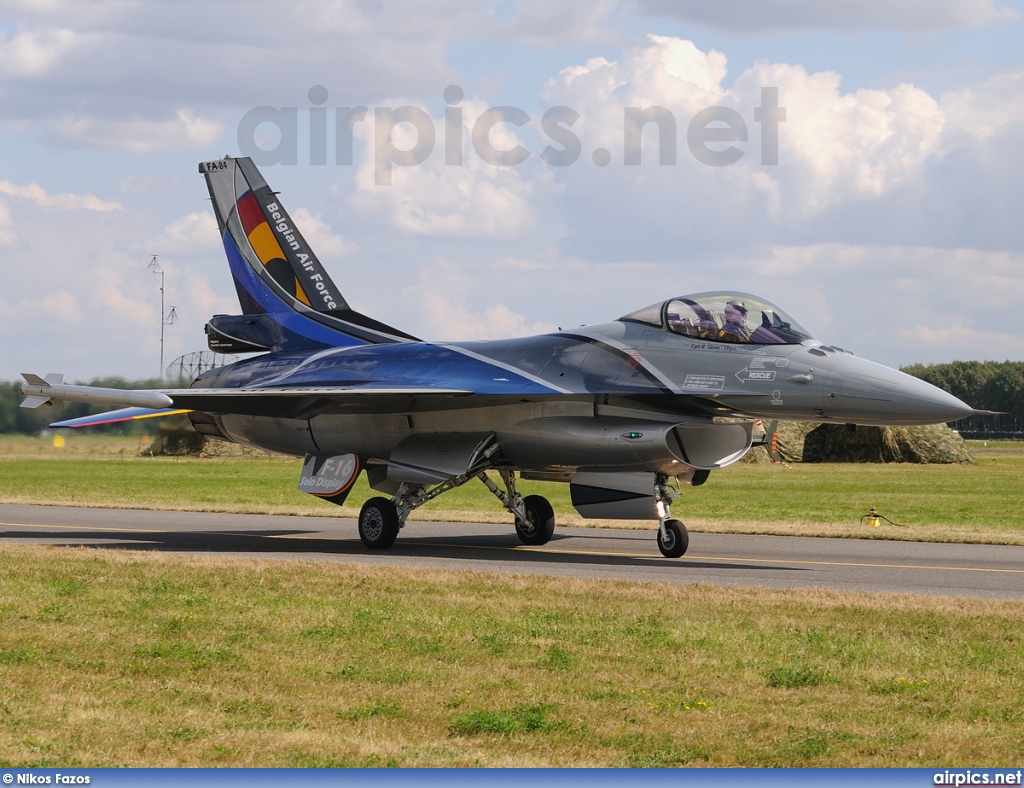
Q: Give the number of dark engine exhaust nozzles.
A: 1